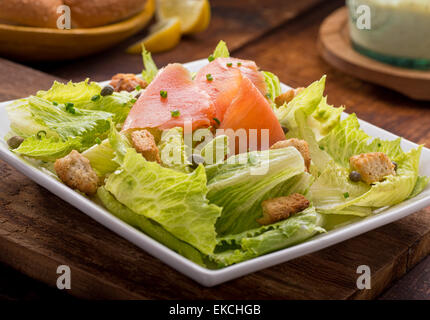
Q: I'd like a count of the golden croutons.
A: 7